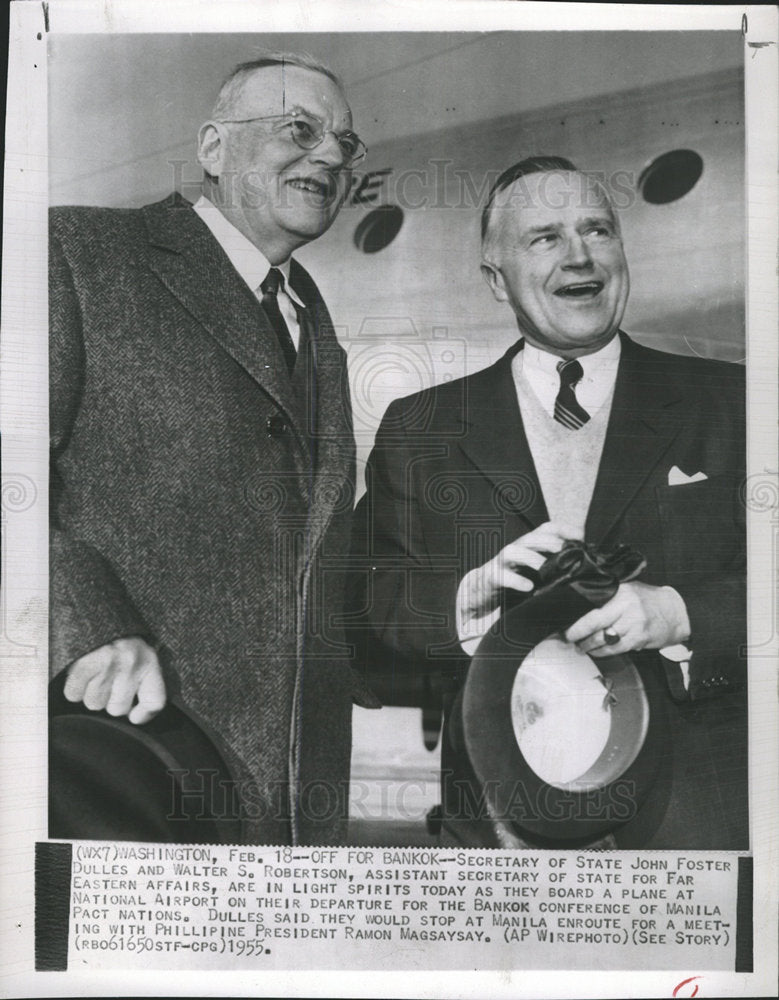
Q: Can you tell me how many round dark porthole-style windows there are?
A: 2